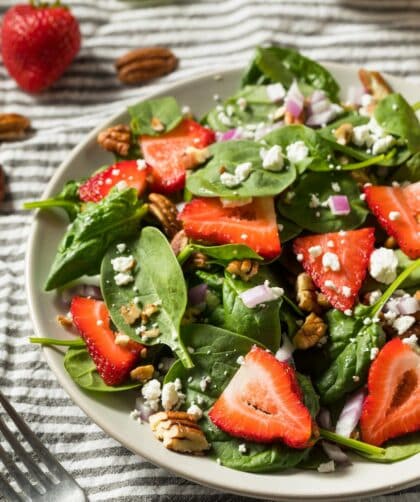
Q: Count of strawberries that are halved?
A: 8